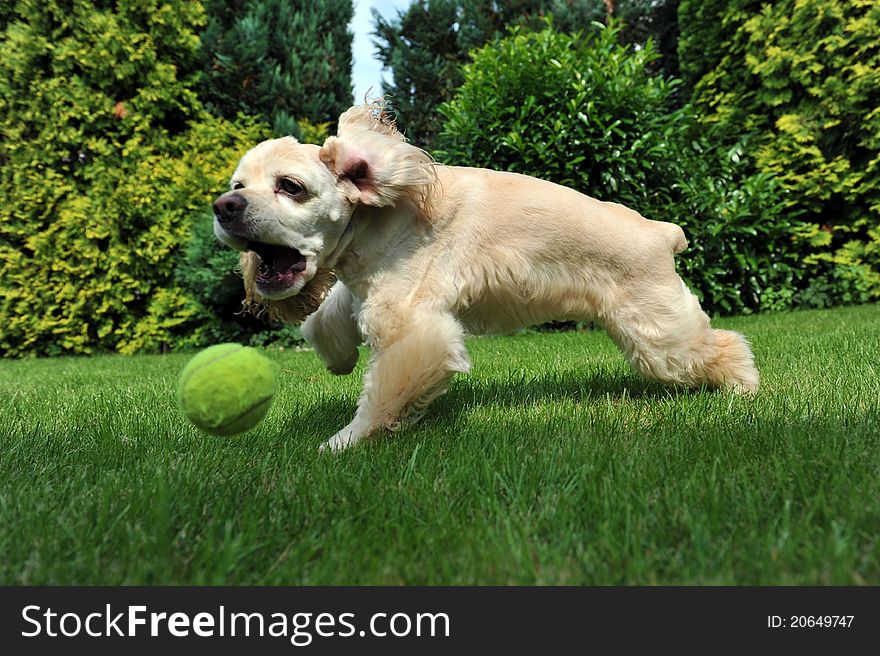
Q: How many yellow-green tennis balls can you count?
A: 1